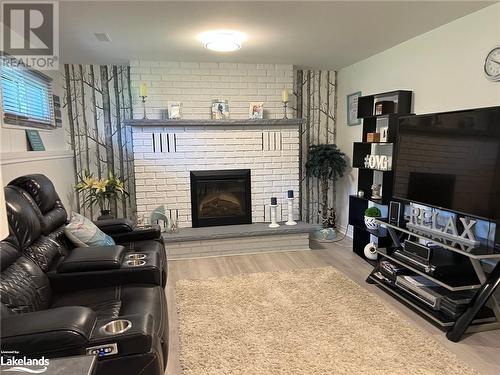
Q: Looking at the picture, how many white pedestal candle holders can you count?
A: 2